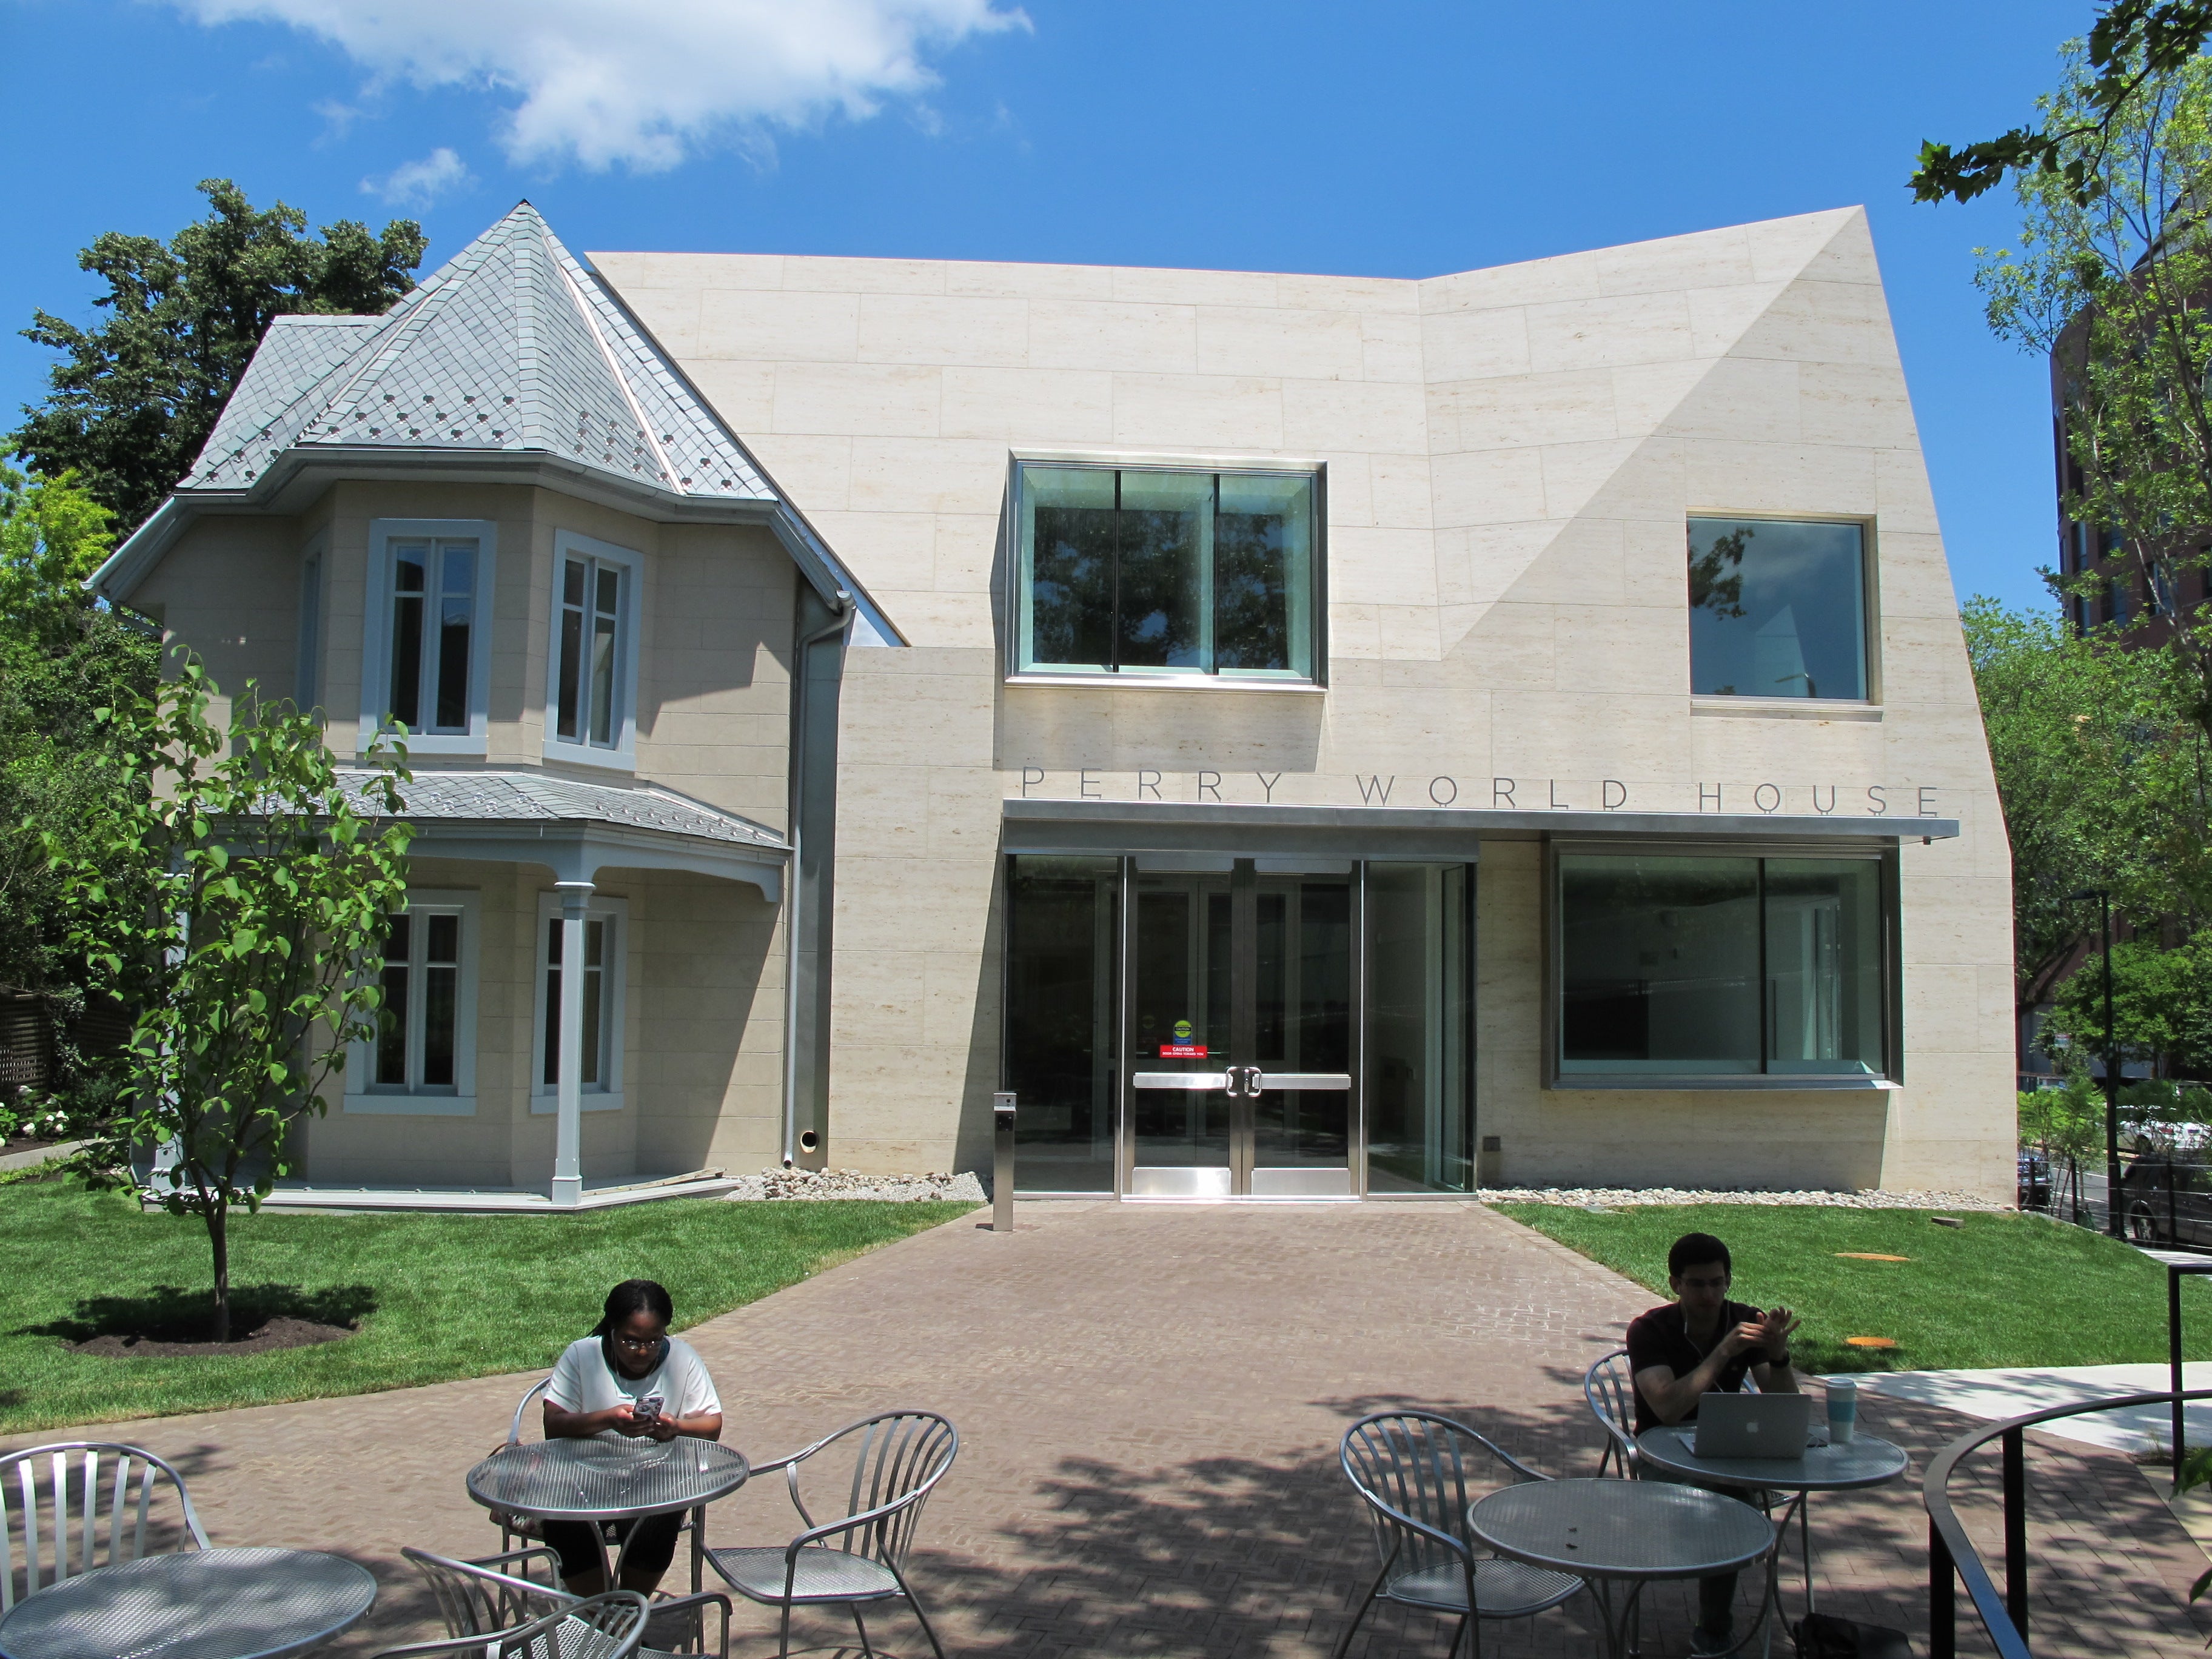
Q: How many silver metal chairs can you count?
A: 7